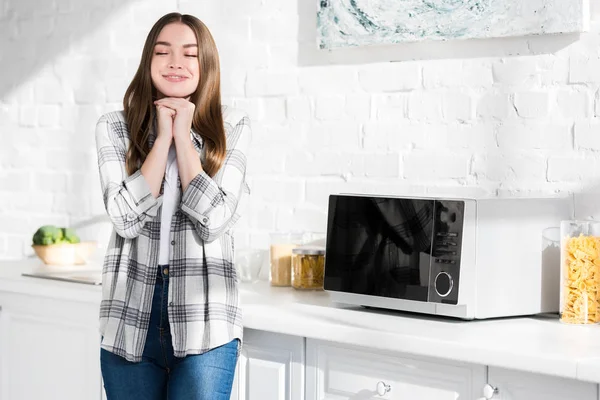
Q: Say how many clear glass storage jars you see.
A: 3